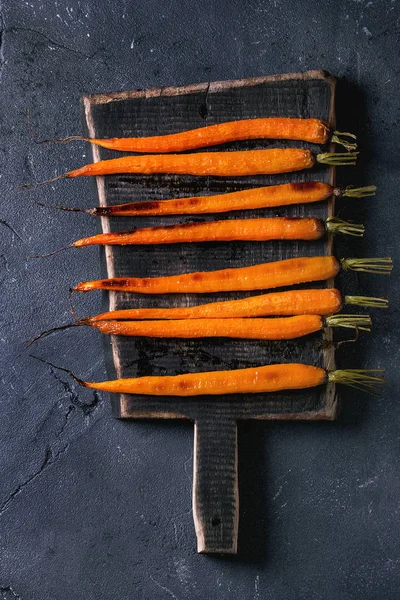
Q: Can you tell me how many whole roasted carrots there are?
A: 8